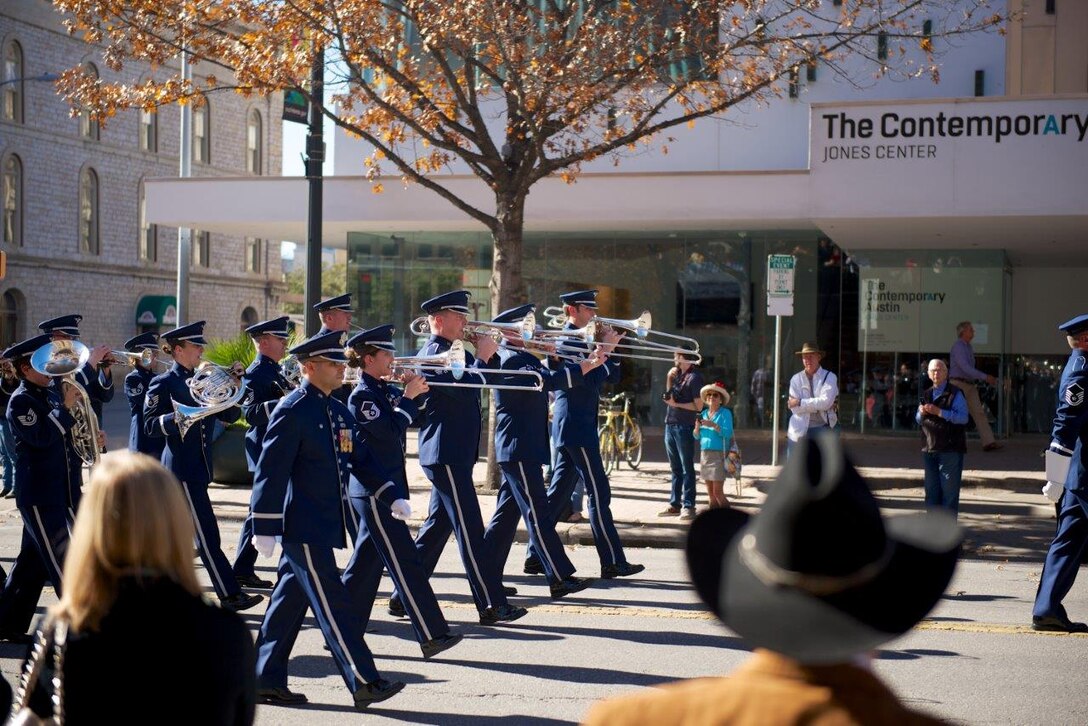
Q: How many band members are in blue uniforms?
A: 12